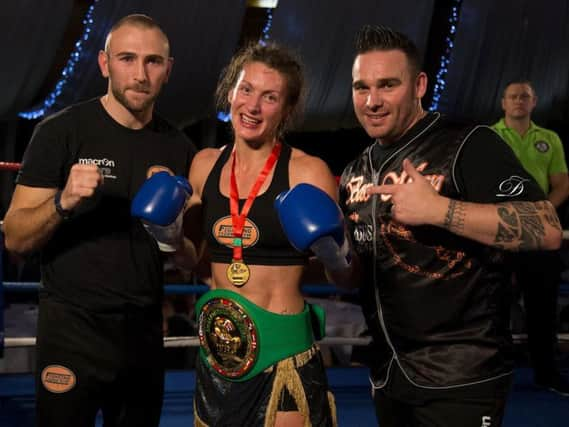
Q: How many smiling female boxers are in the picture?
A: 1